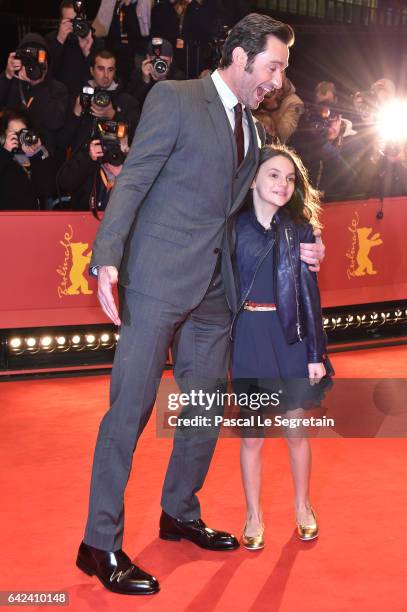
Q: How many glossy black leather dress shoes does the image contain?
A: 2